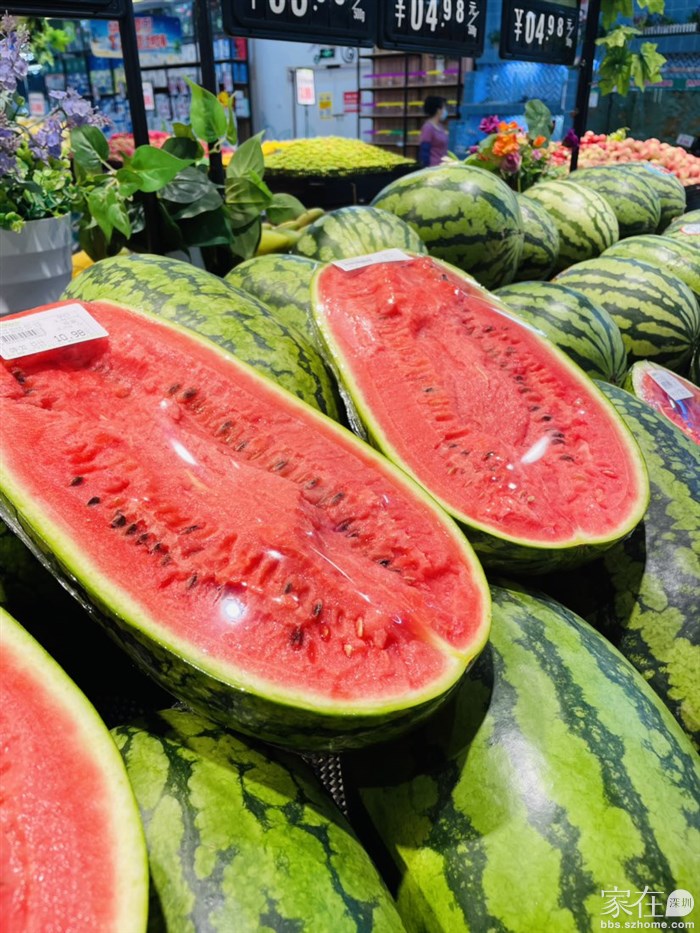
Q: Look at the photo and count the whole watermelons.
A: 15